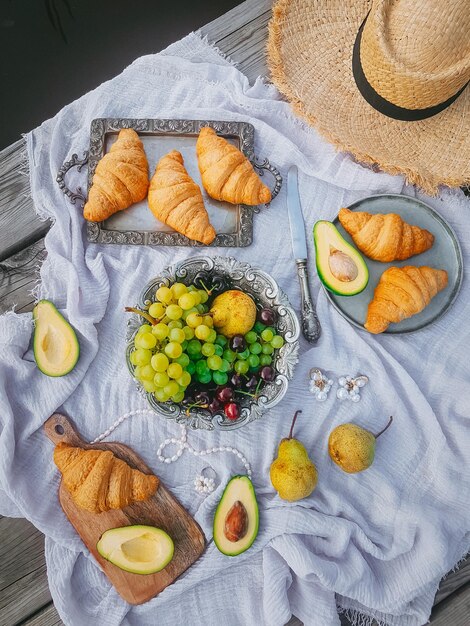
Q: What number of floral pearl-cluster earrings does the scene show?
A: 2